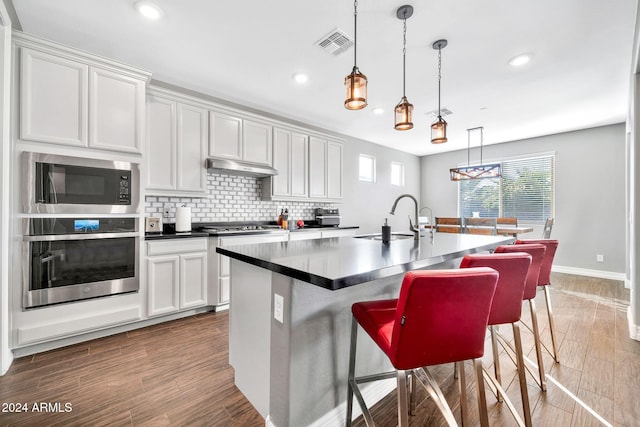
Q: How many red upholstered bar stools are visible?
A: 4